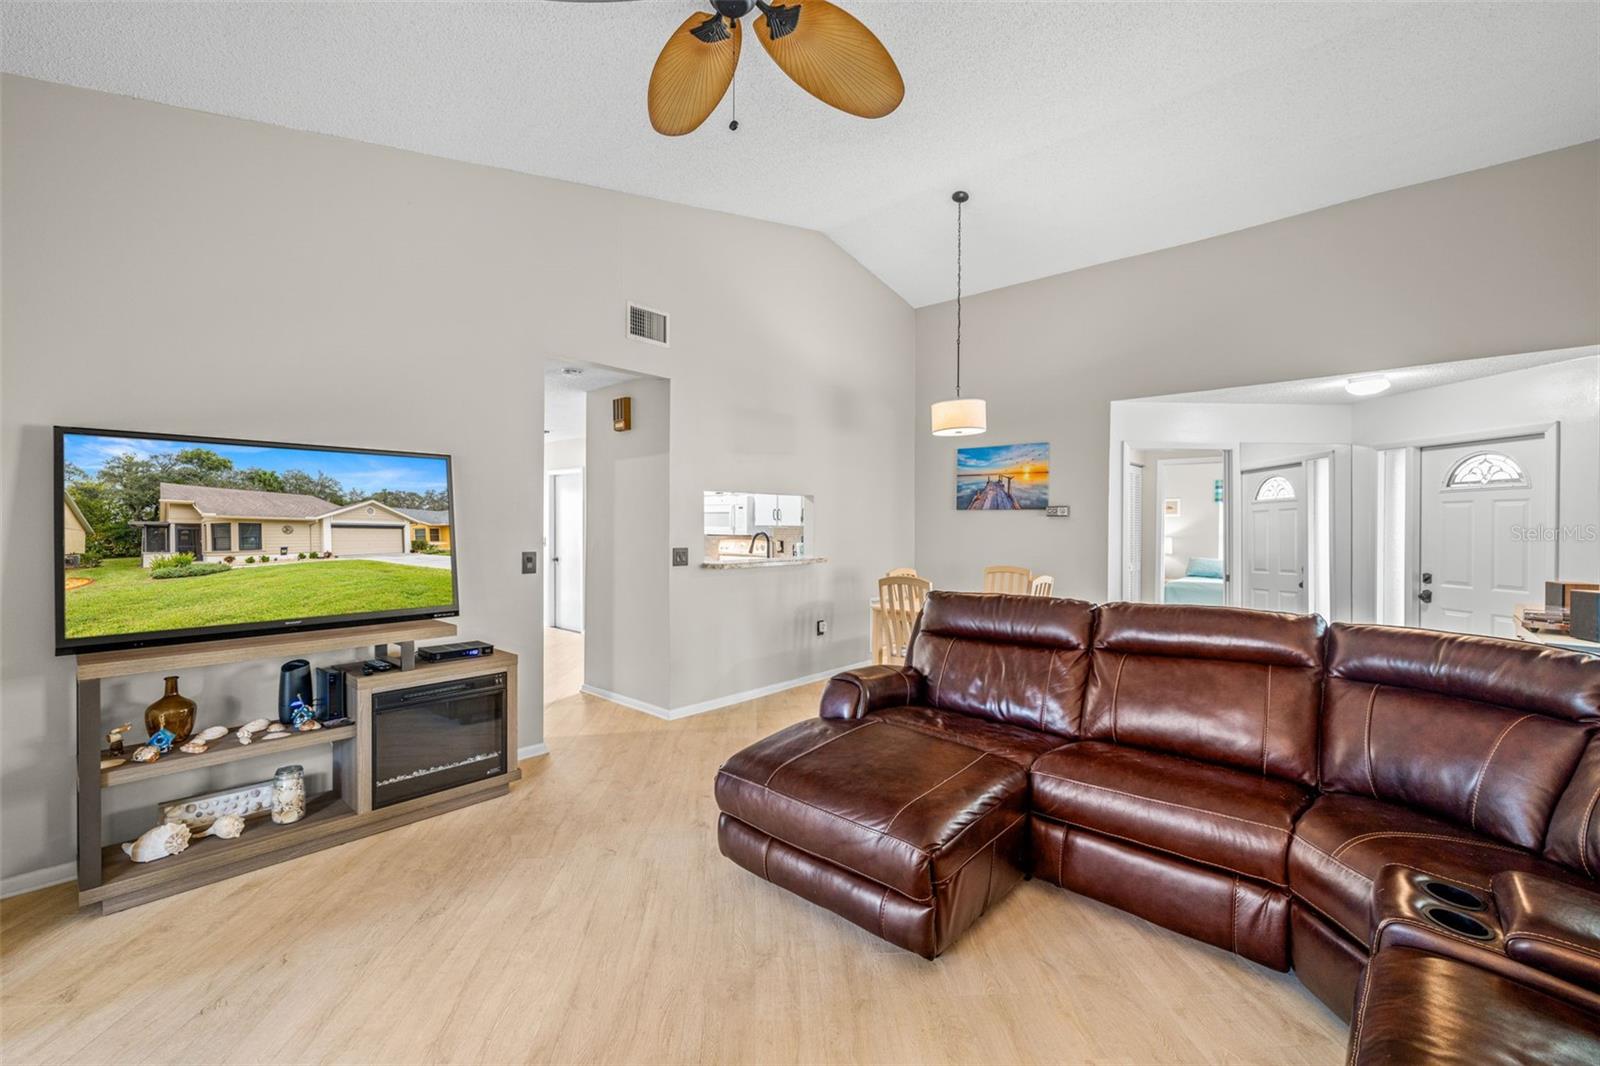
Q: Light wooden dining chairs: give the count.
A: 4